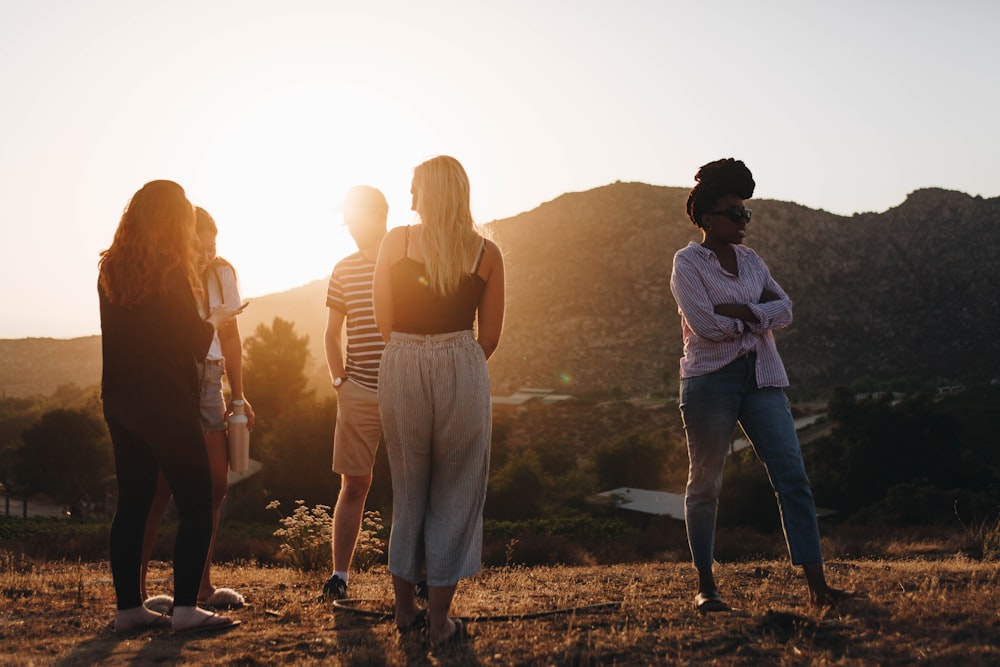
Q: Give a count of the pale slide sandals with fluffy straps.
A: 2